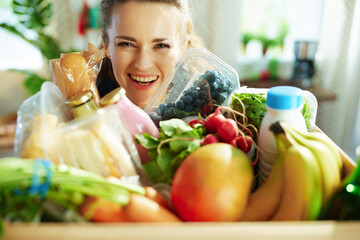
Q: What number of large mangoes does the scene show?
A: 1